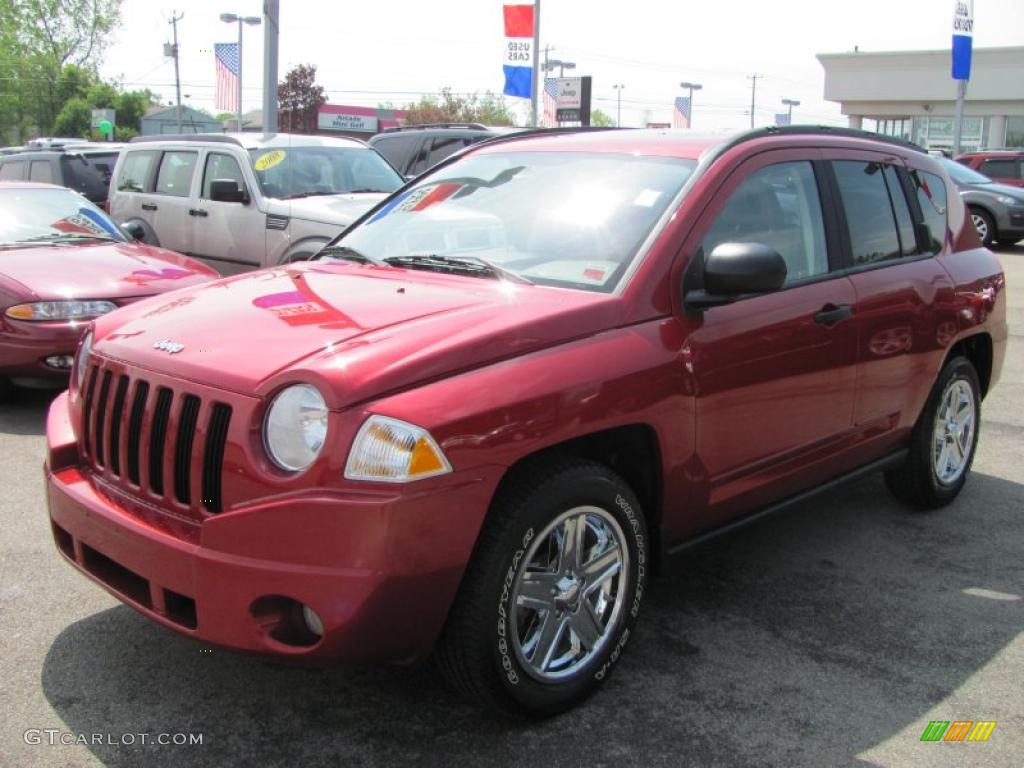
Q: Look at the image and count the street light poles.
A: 5